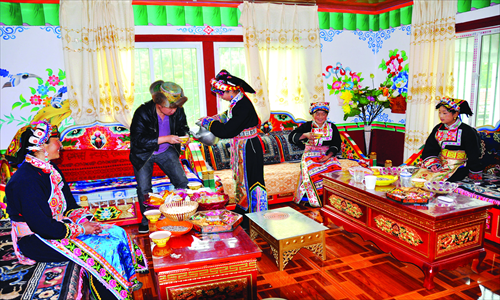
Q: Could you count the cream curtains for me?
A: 3